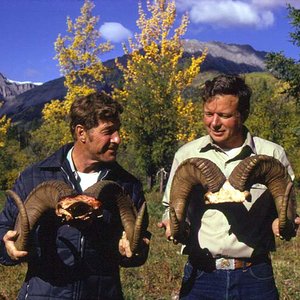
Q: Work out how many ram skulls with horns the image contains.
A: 2